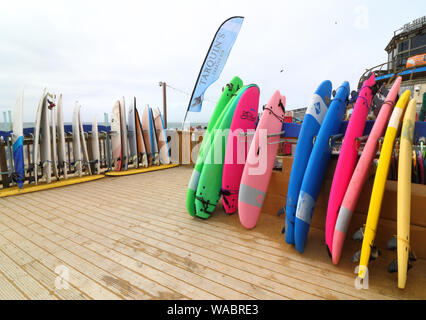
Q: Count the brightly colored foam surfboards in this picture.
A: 10